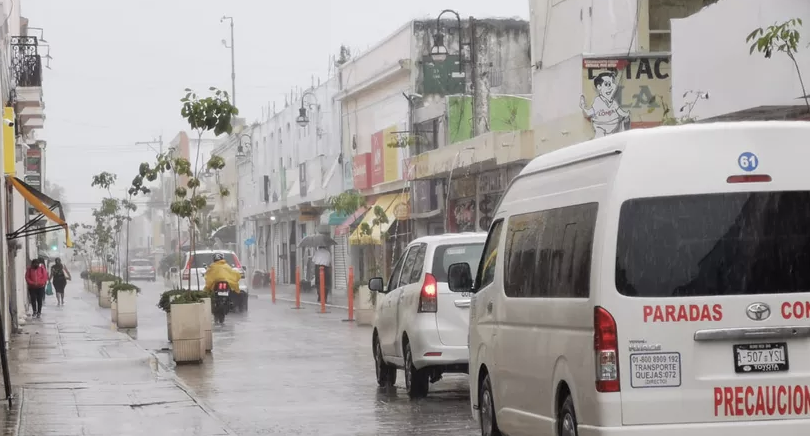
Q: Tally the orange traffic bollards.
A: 4